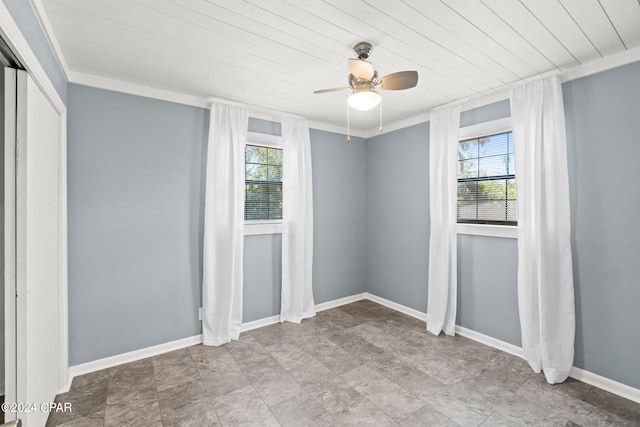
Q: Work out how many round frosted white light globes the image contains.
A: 1